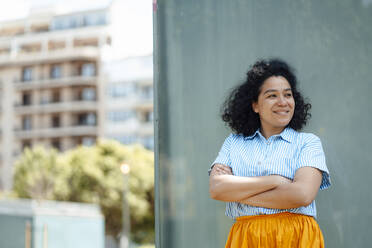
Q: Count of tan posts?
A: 2